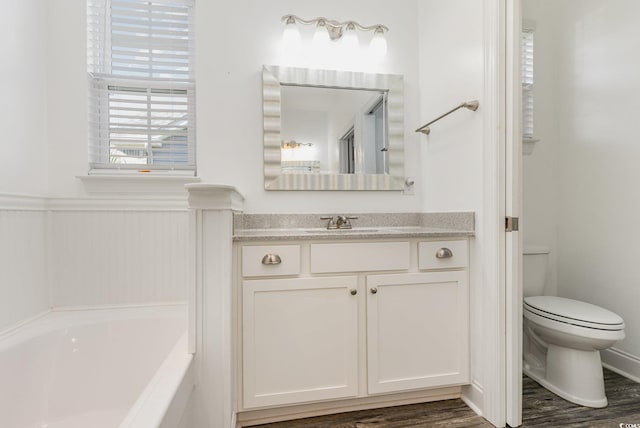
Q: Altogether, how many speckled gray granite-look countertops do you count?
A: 1